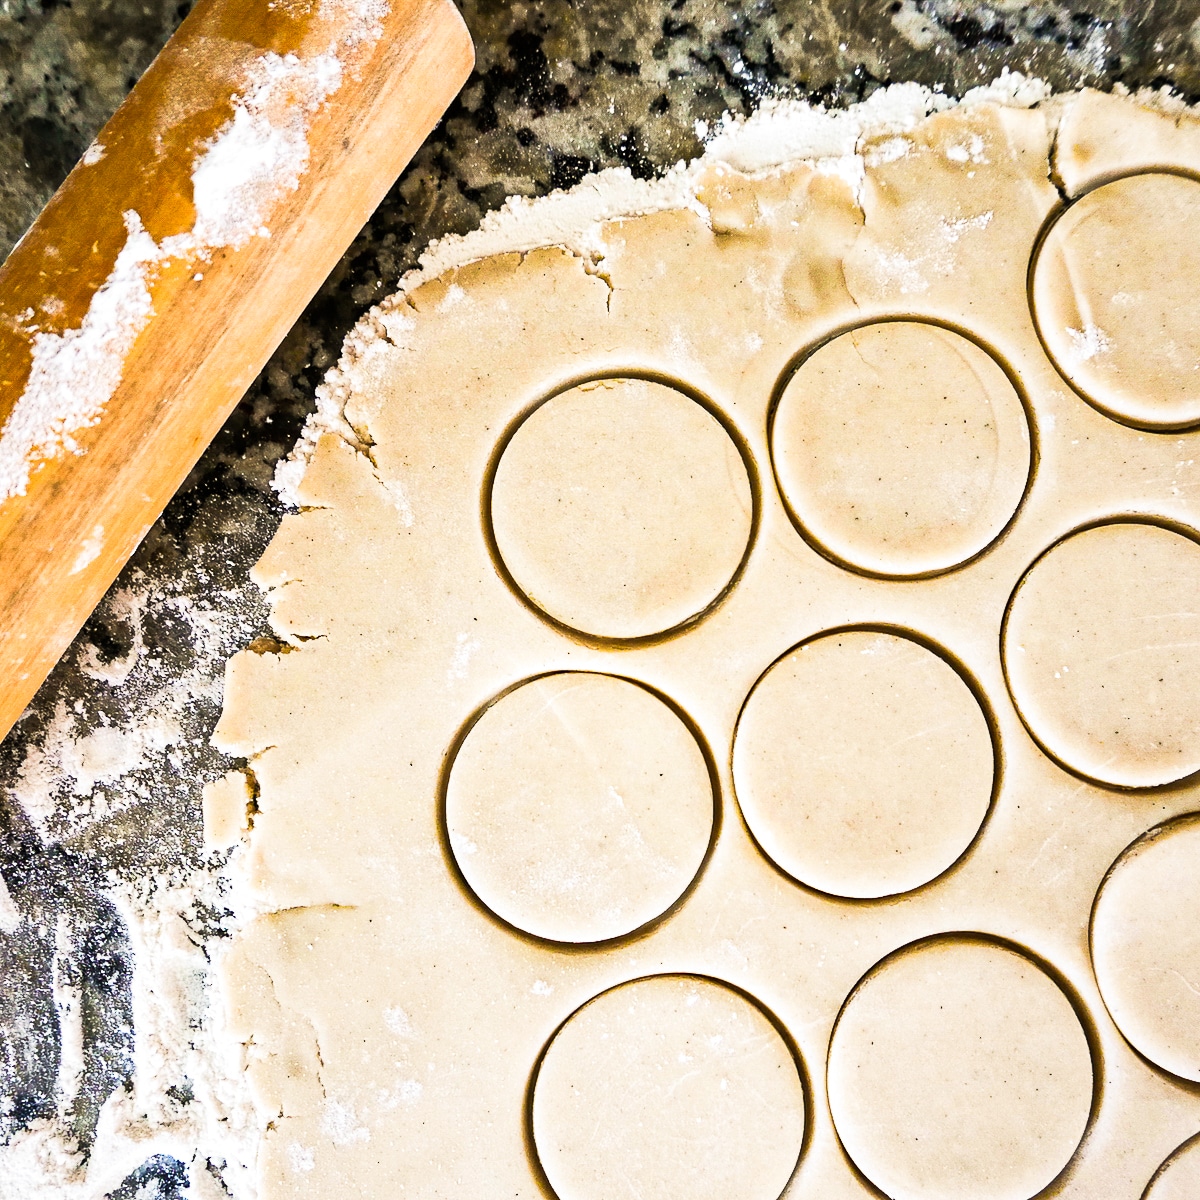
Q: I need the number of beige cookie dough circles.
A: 10